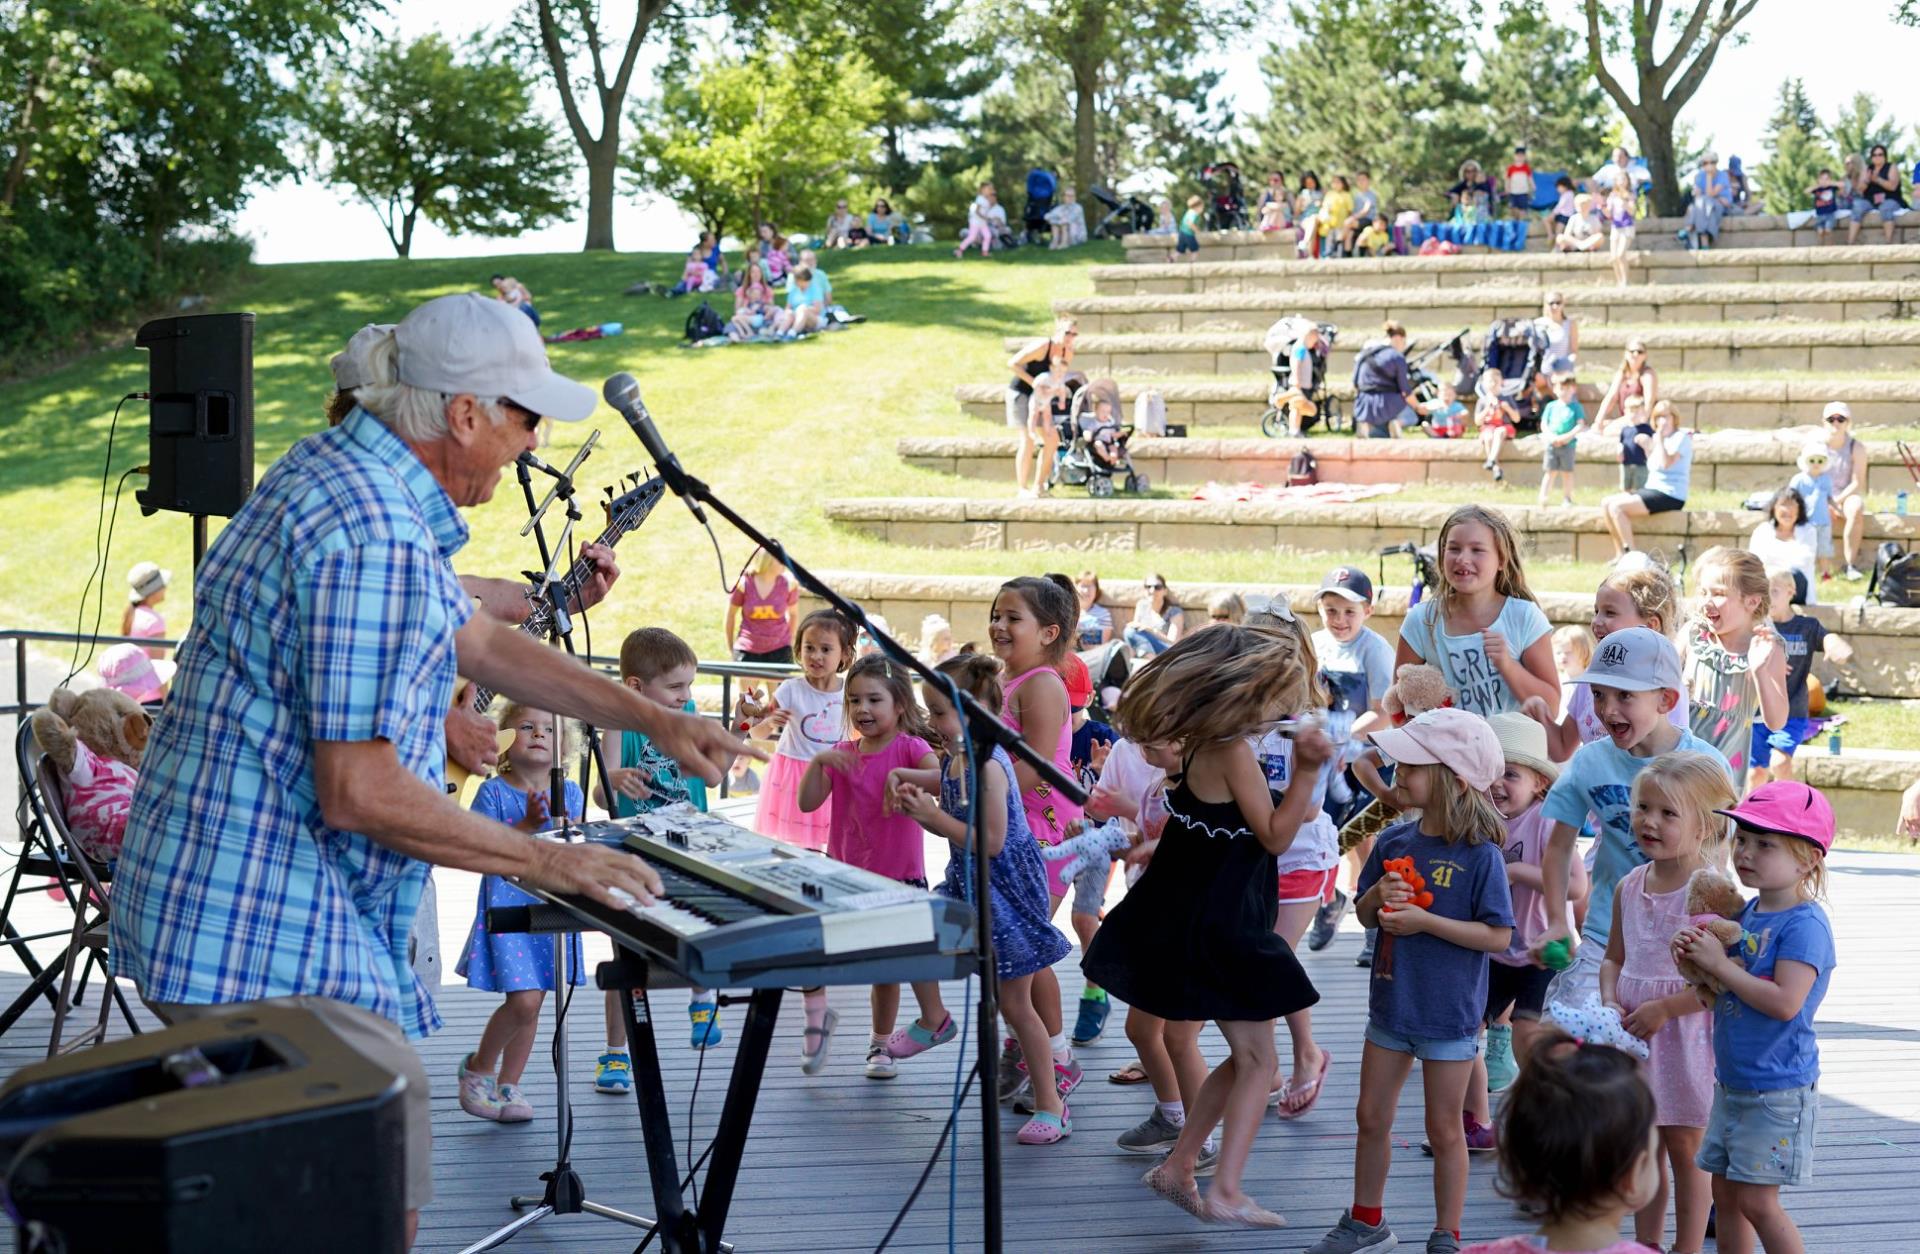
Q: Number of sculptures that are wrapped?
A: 0